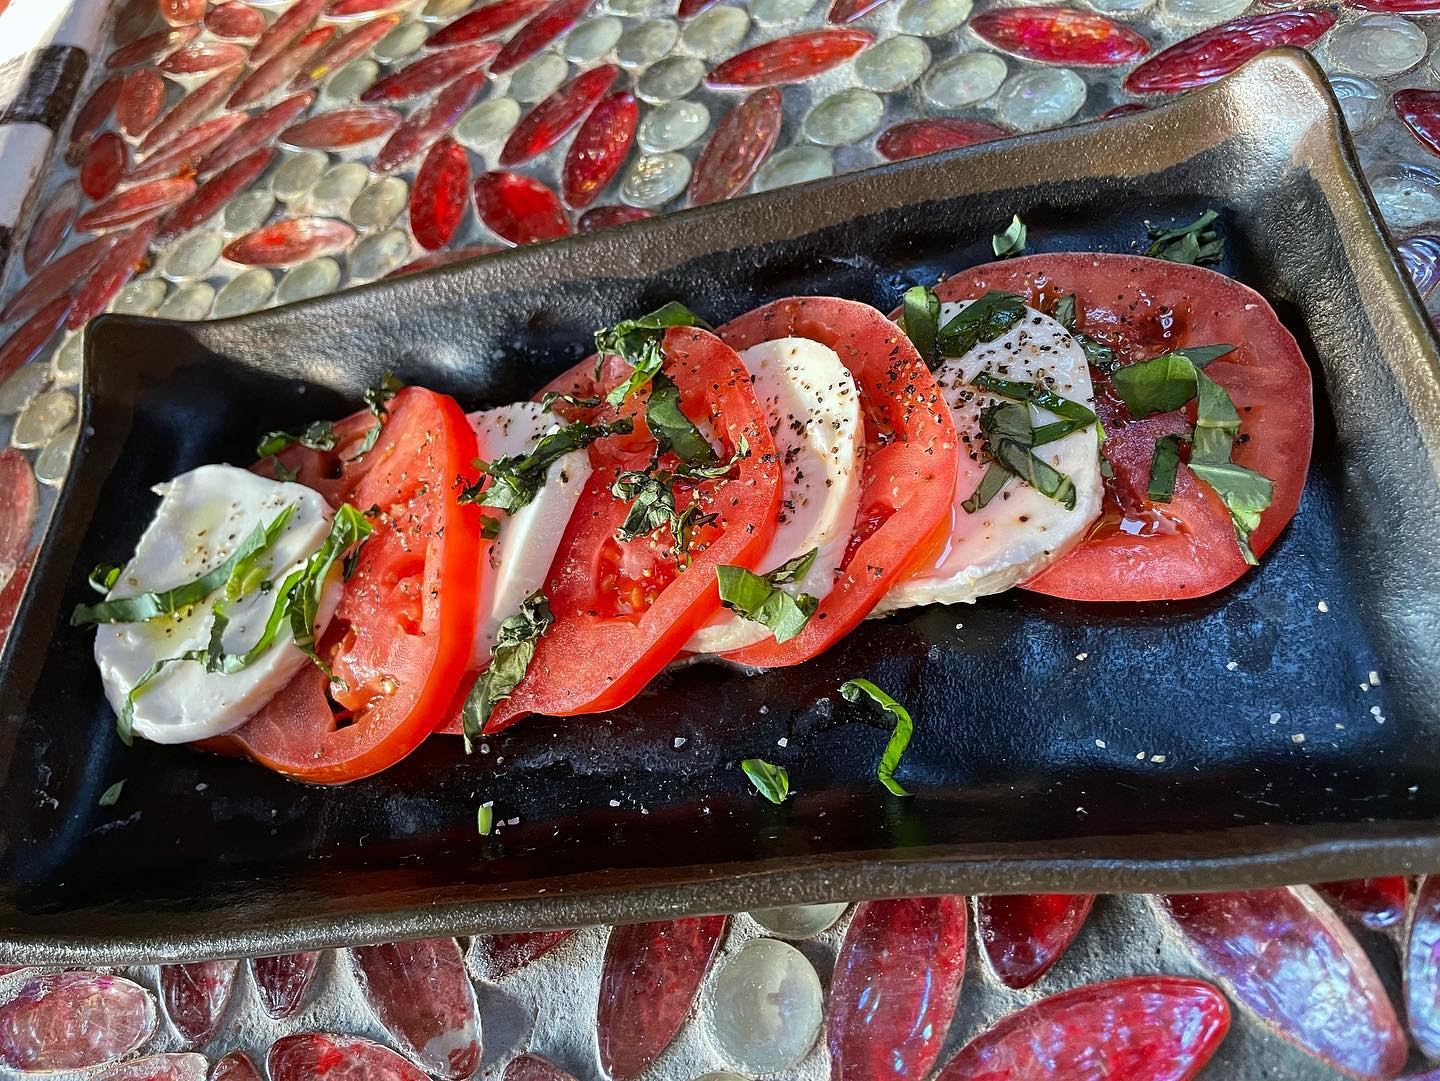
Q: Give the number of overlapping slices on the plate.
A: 8